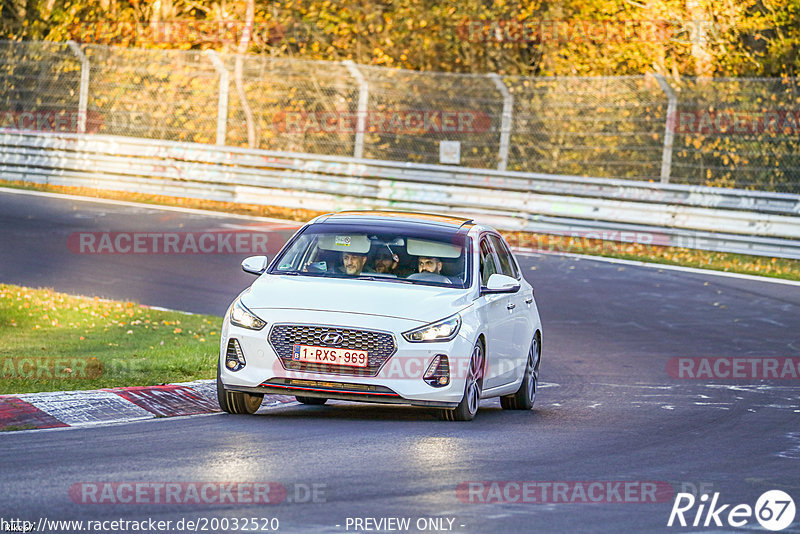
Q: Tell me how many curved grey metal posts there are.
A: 5